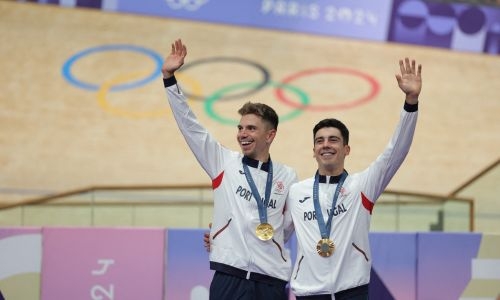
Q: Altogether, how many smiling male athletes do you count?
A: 2